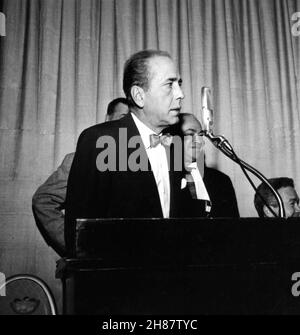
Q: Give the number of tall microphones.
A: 1